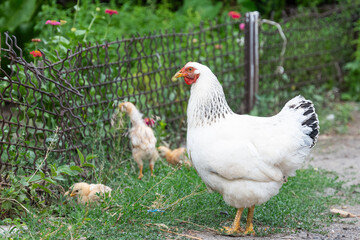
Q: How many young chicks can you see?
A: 3